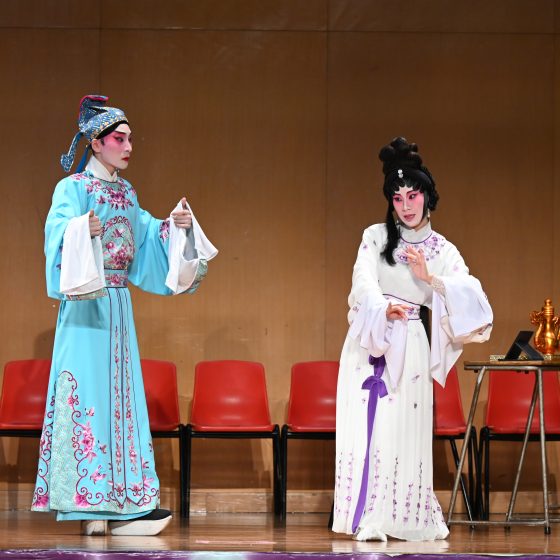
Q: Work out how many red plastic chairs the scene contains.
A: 6